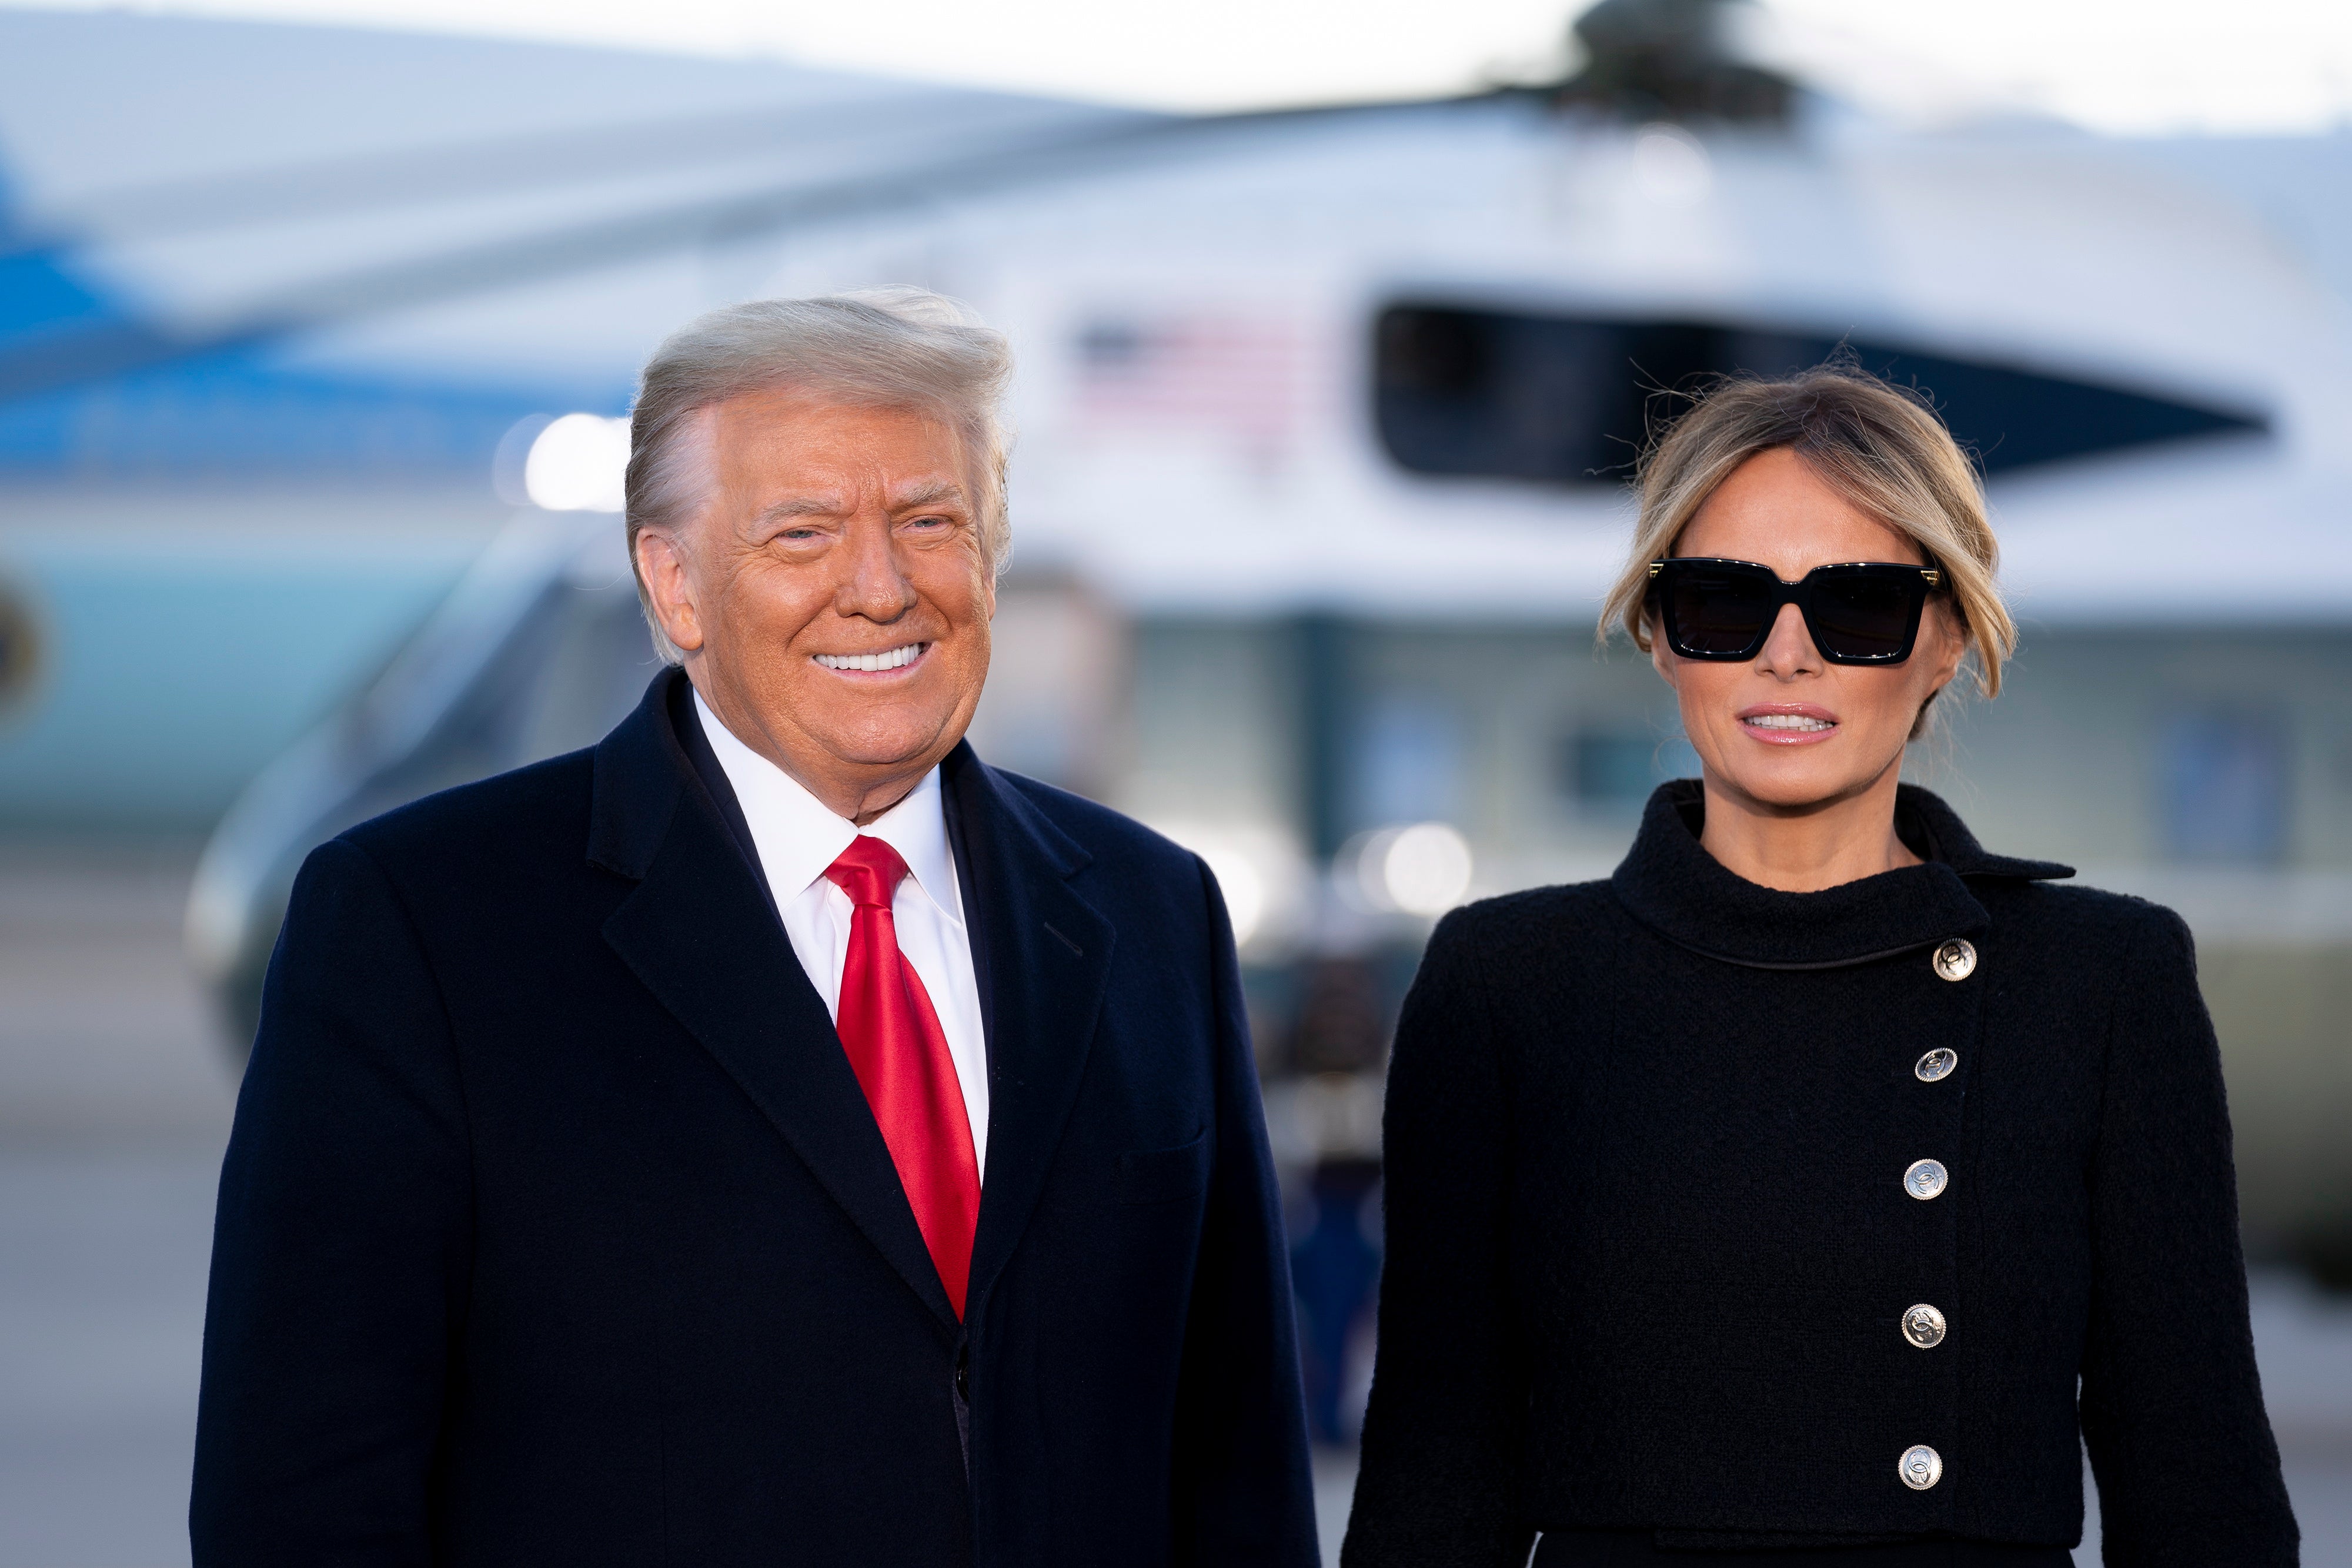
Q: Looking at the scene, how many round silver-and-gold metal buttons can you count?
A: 5